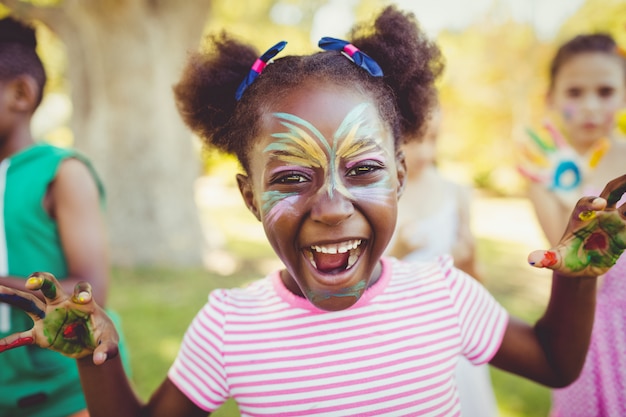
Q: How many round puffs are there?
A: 2